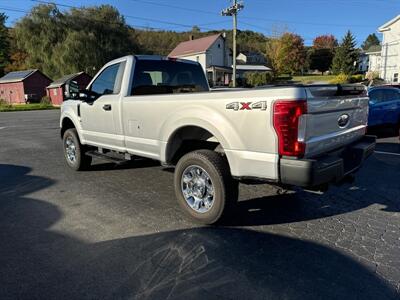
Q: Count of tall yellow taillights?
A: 0